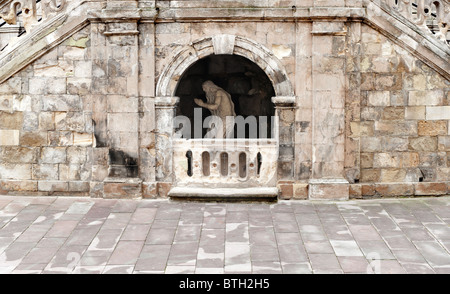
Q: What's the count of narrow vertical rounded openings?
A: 5